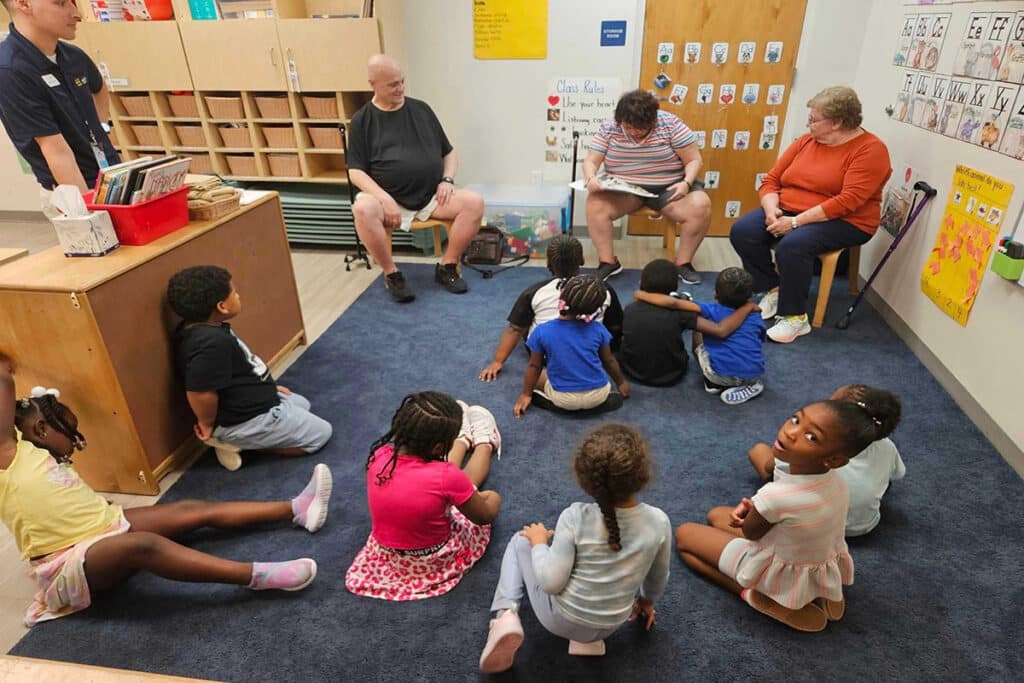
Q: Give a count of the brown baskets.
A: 15